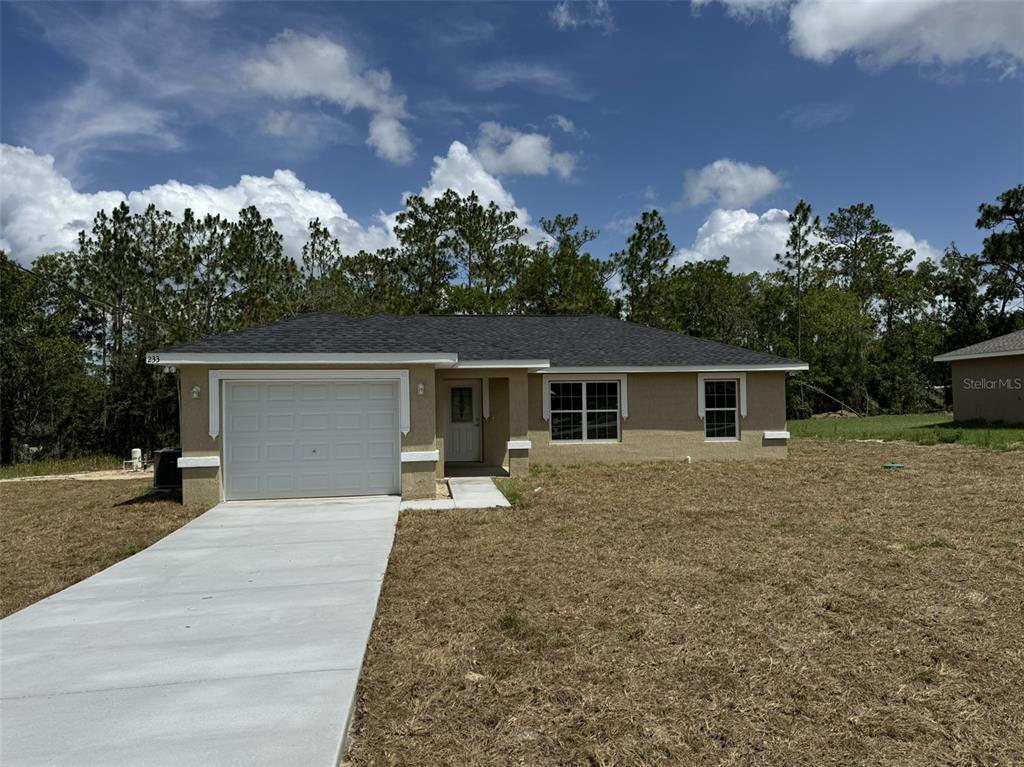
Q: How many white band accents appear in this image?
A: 4